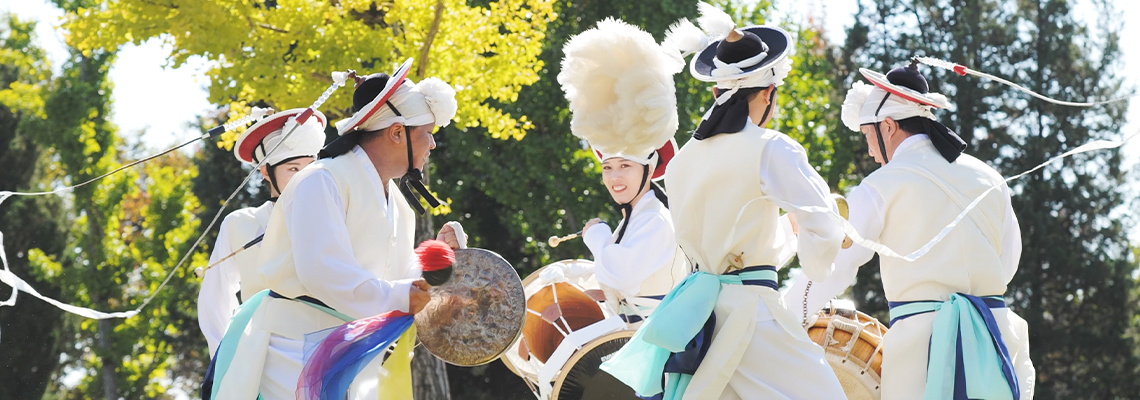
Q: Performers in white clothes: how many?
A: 5